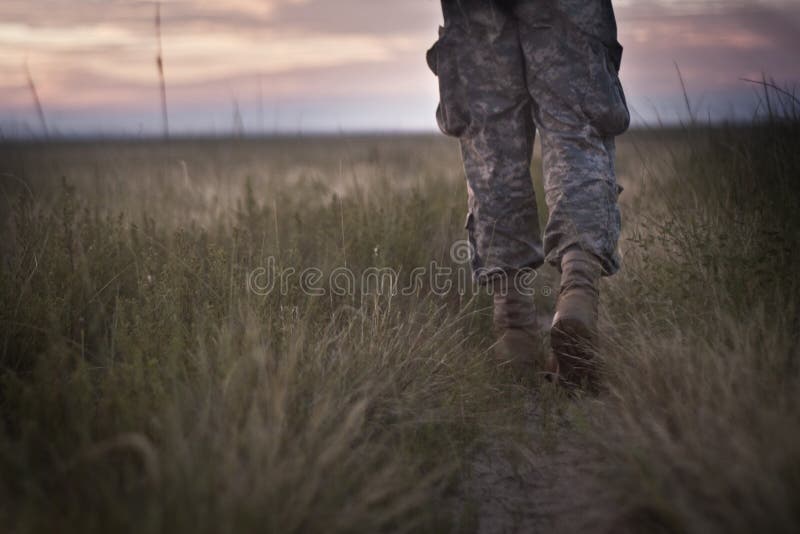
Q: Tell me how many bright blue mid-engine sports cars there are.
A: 0